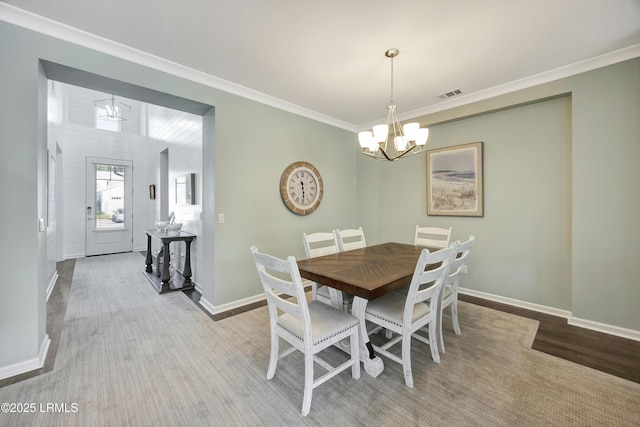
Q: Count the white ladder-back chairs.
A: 6